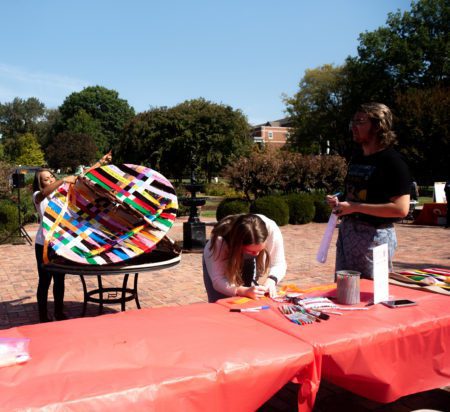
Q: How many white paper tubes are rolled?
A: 1